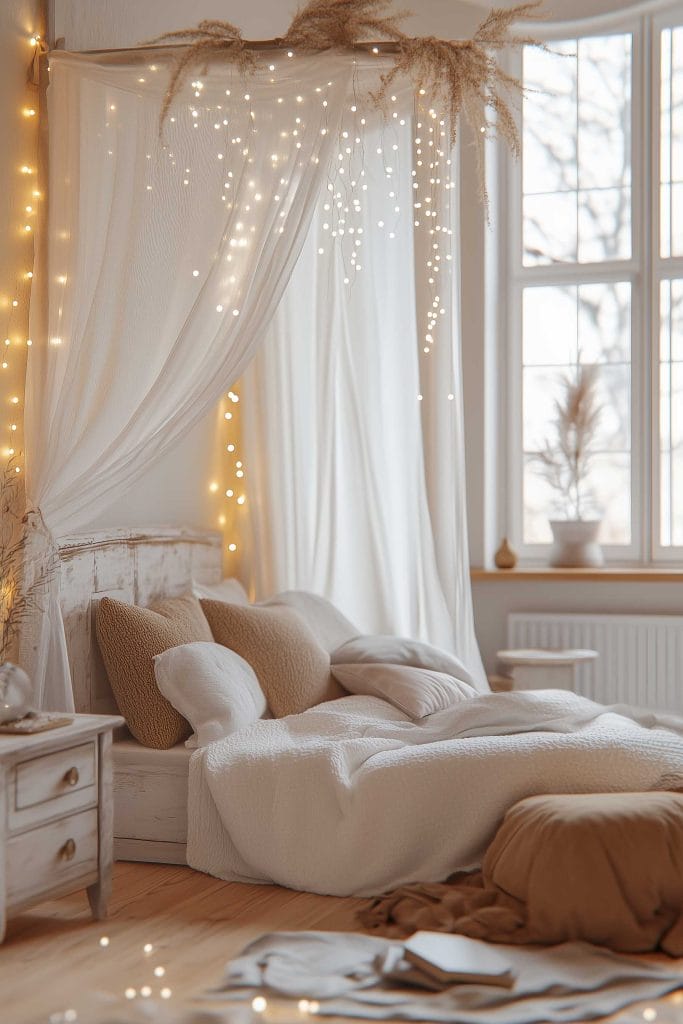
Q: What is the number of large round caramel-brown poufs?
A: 1